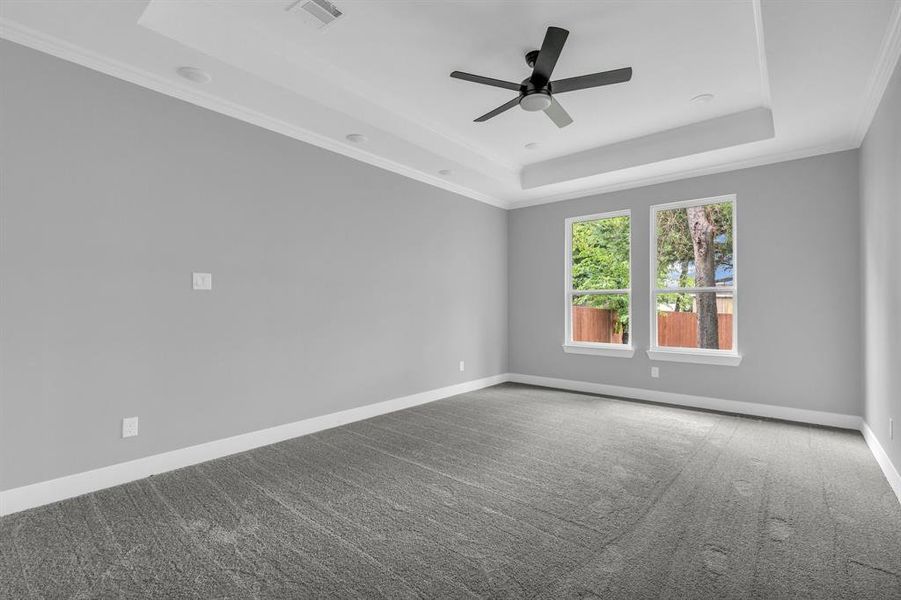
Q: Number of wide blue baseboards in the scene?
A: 0